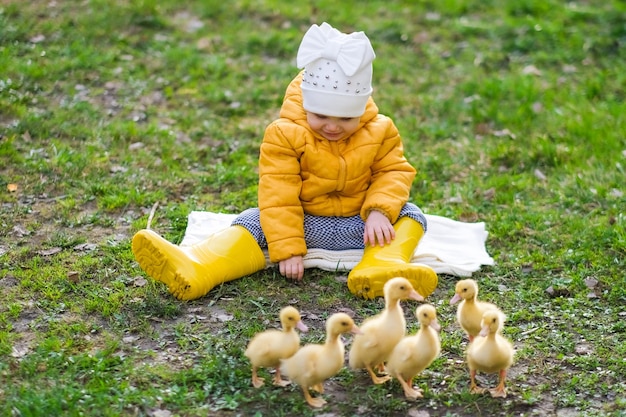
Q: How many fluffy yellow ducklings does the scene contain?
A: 6